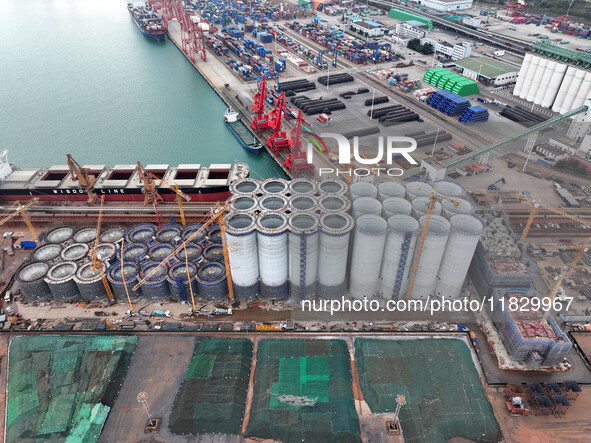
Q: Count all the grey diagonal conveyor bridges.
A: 1